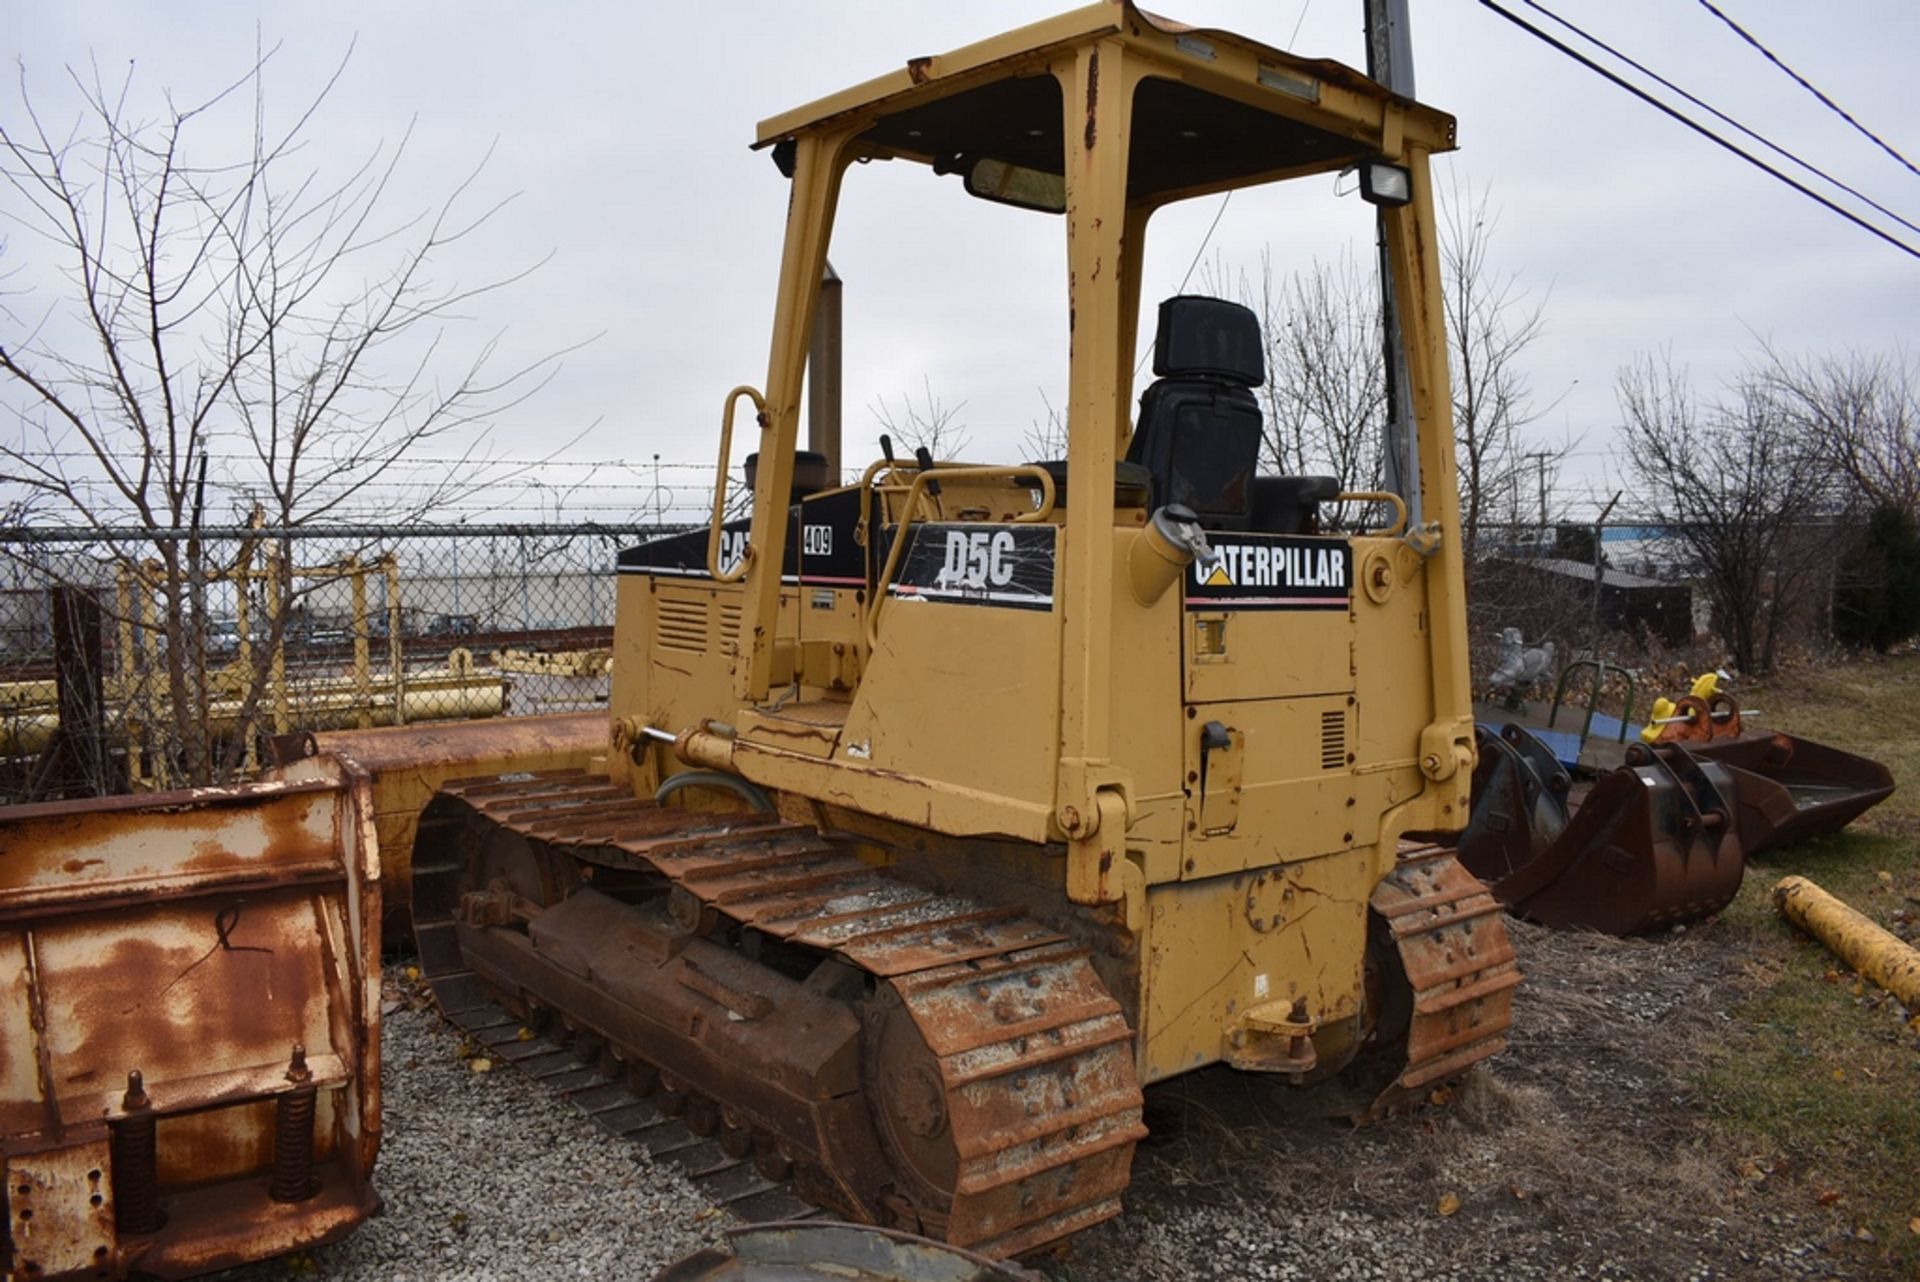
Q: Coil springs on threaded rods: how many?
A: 2